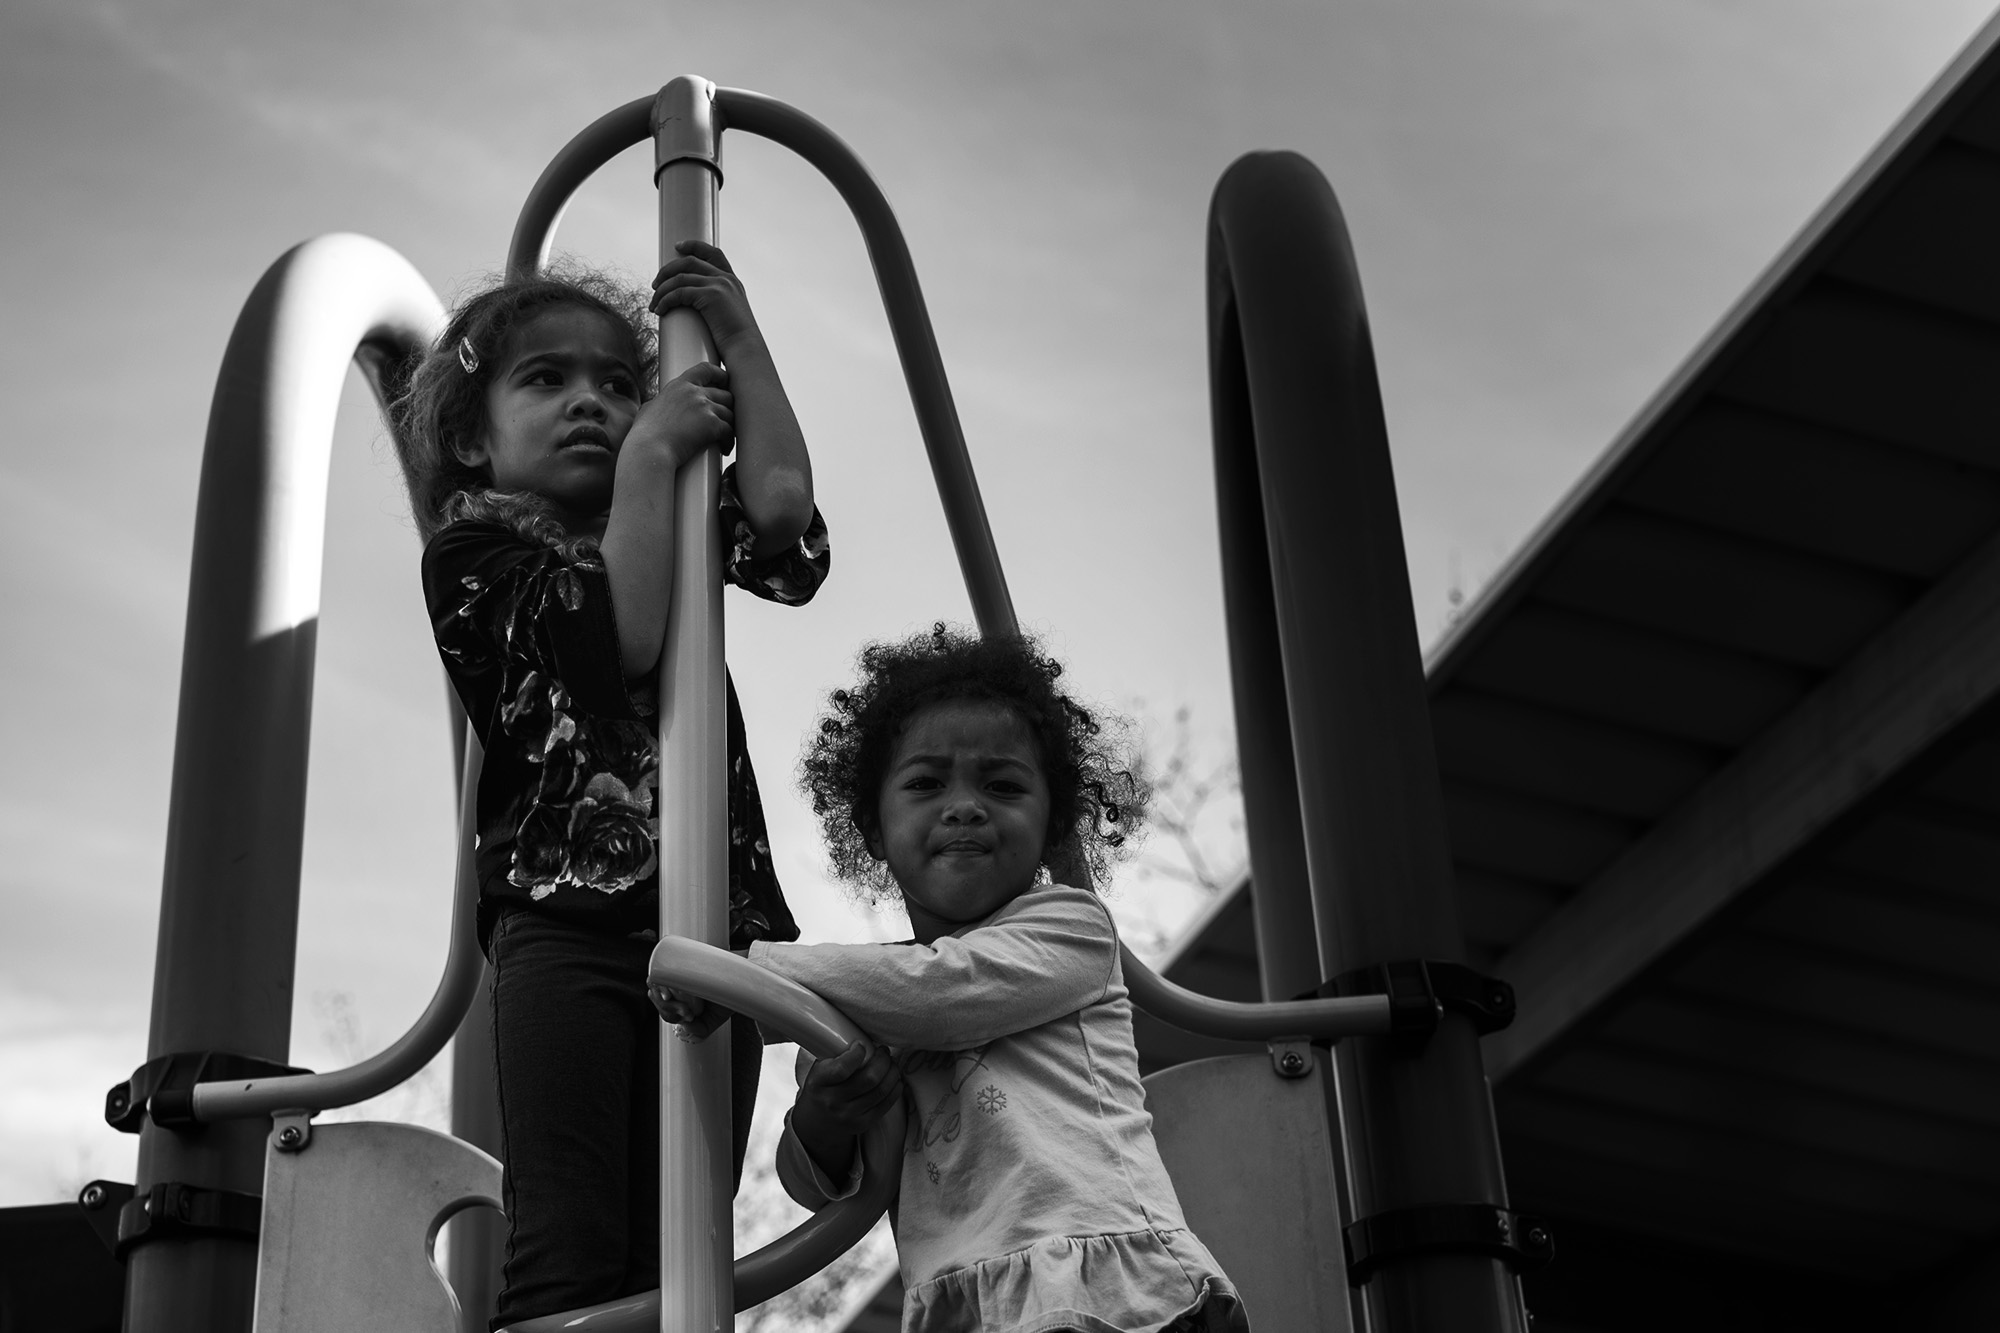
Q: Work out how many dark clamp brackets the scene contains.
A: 4